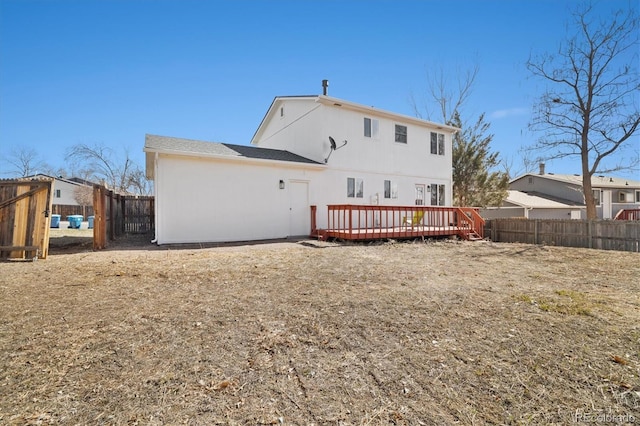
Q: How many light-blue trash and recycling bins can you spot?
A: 3